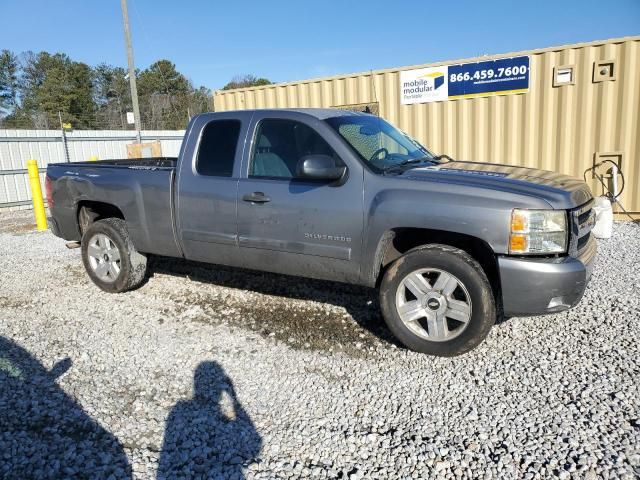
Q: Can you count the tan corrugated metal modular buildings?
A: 1